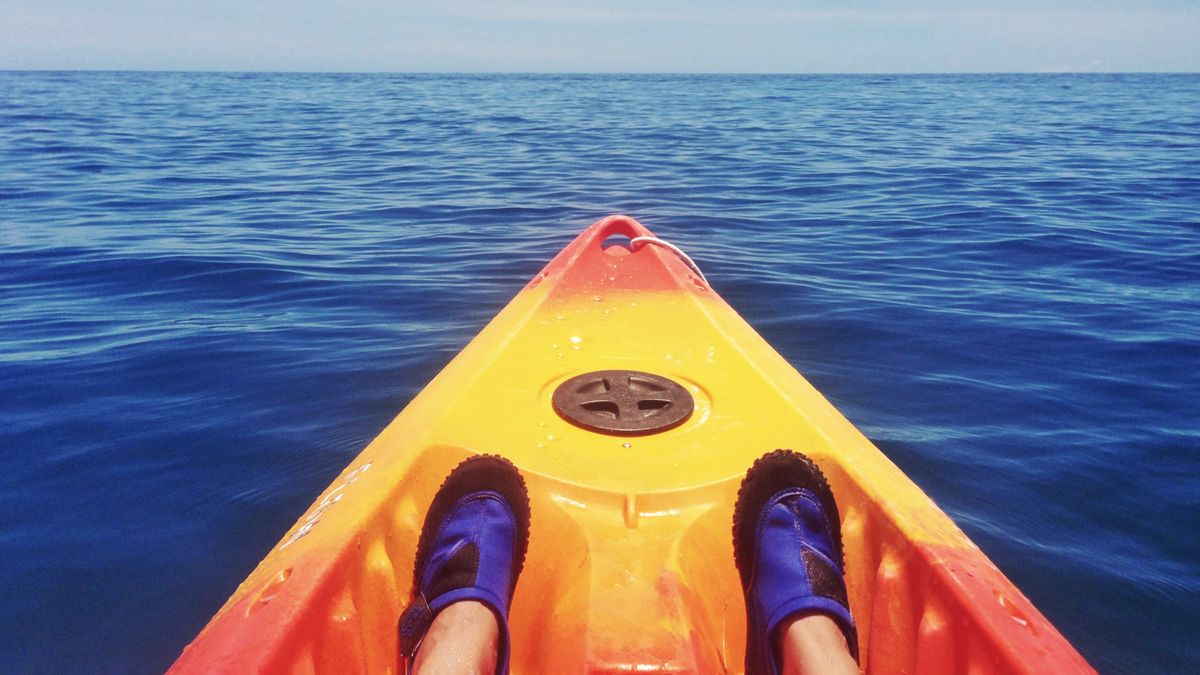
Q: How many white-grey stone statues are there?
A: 0